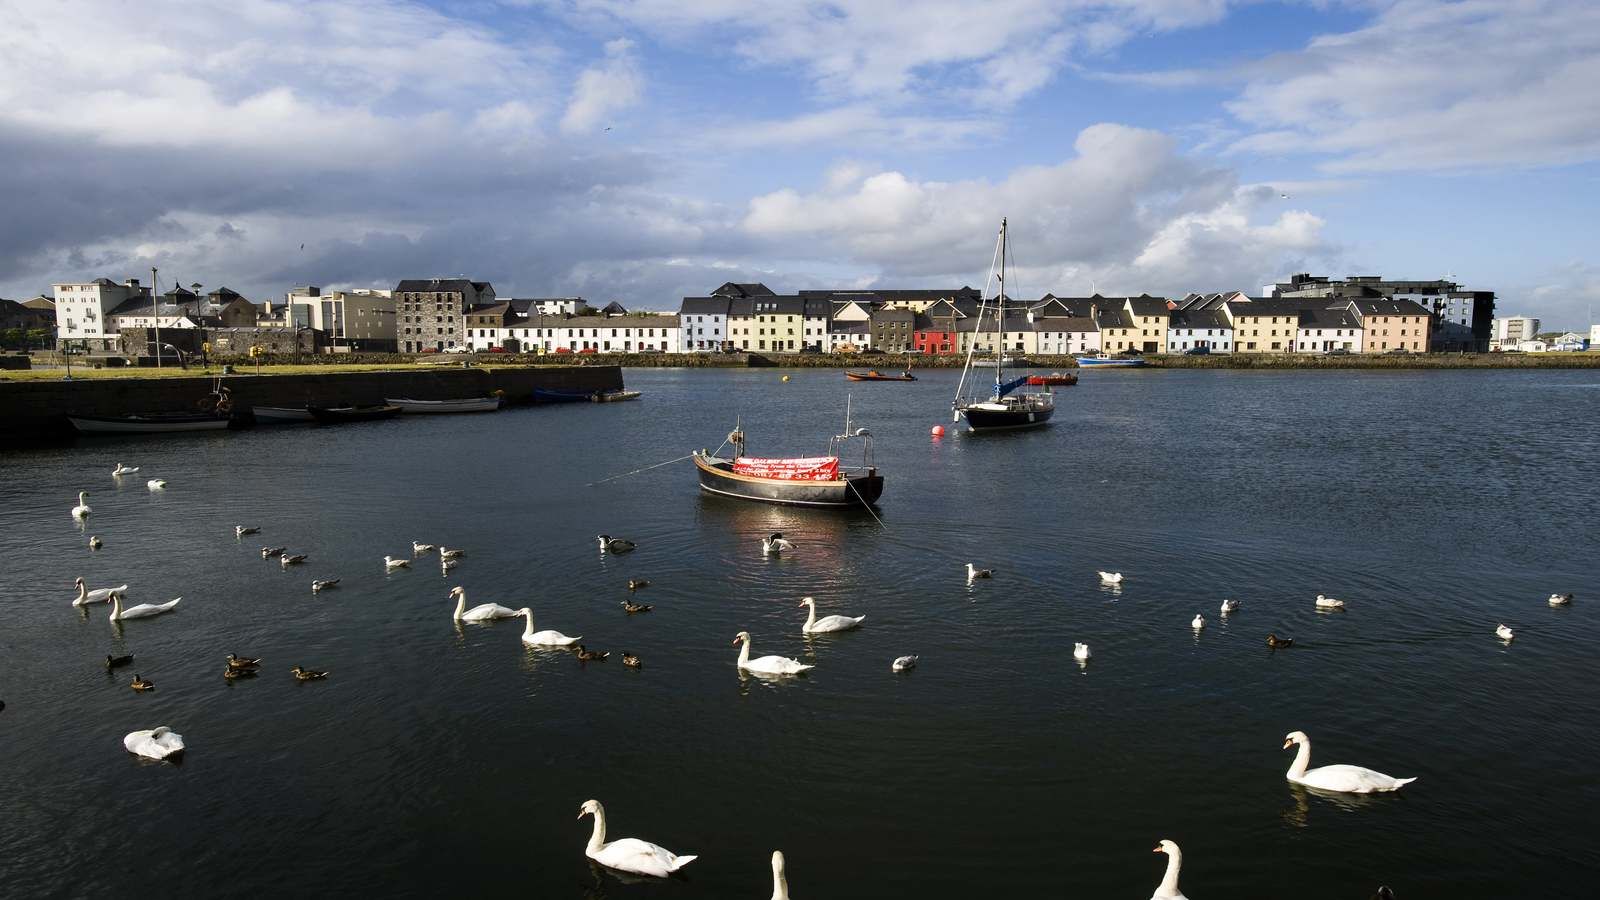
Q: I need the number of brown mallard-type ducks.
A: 10